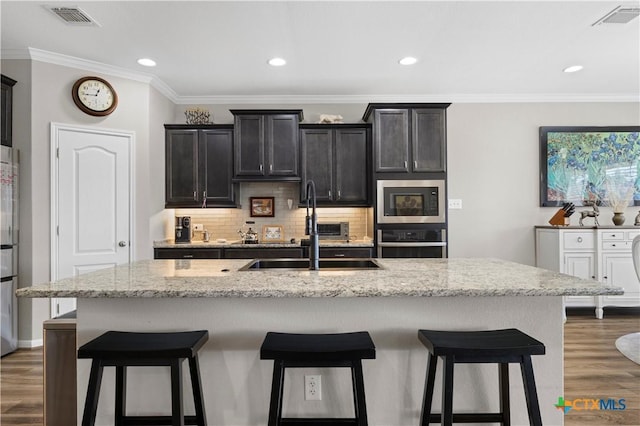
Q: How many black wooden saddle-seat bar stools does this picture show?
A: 3